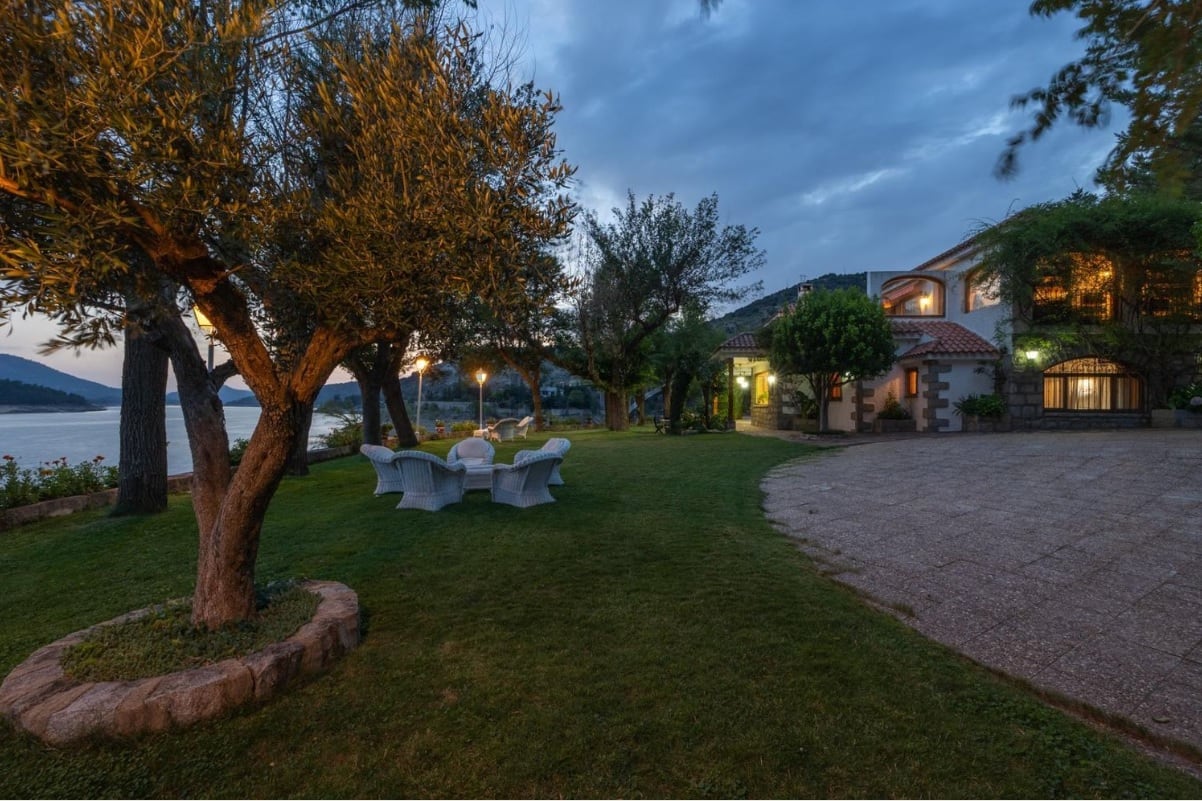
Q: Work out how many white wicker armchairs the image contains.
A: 7